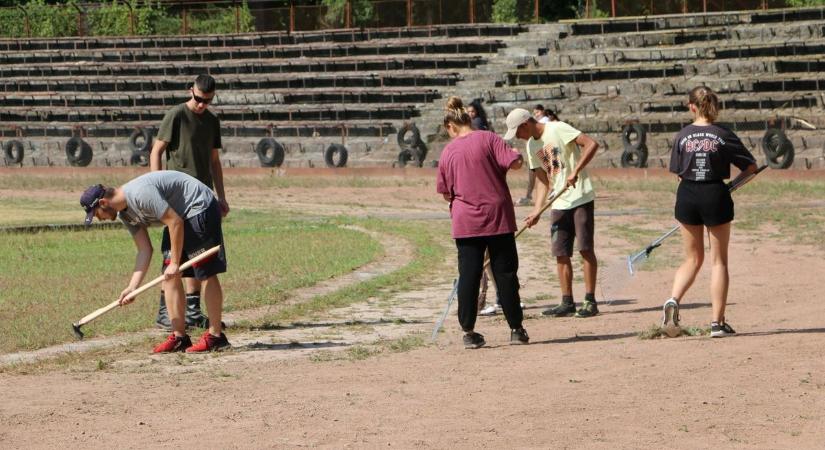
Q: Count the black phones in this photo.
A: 0